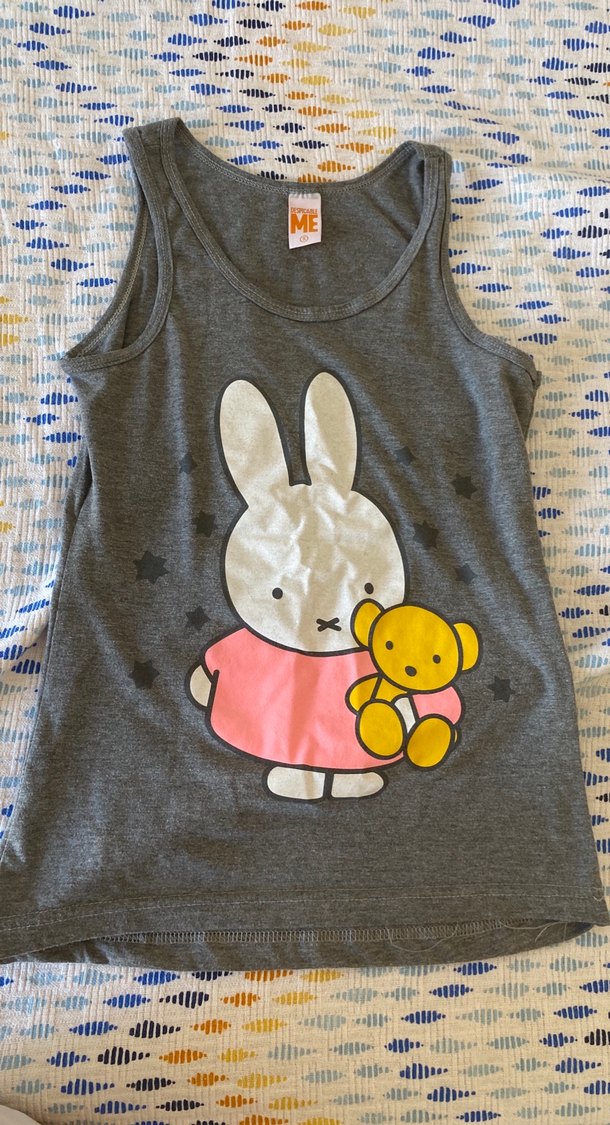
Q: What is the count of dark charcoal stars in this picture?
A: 10